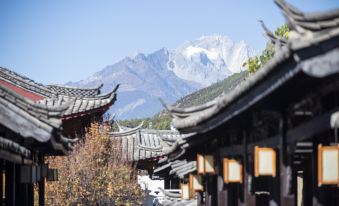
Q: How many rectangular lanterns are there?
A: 6